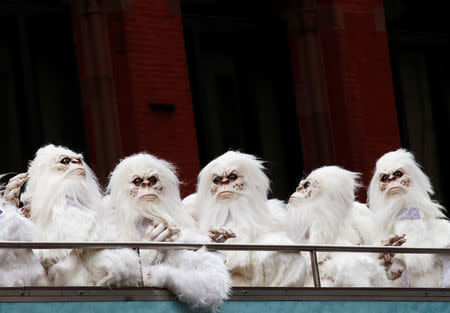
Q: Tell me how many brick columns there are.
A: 2